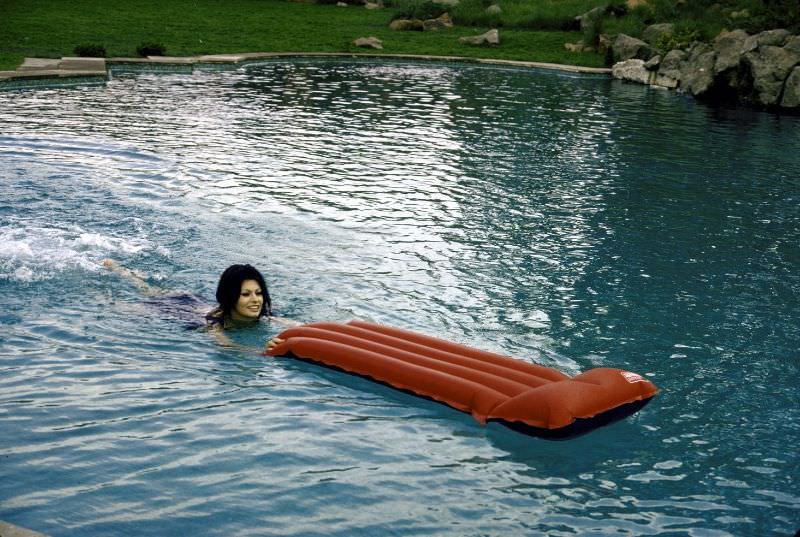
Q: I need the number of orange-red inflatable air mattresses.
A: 1